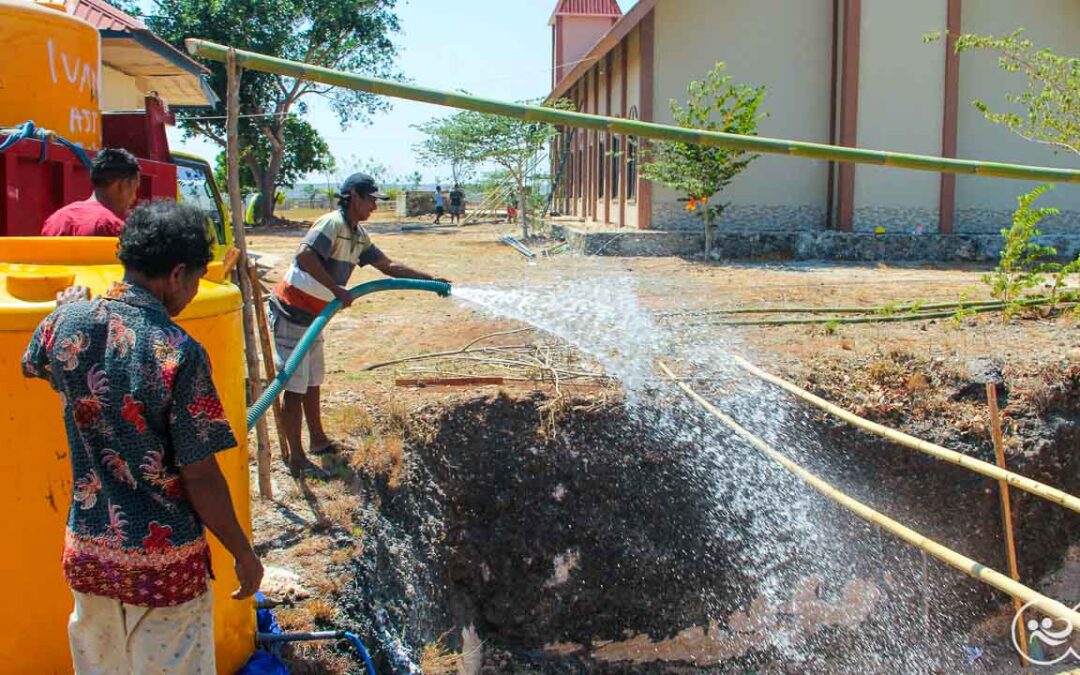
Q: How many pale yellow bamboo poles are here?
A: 2